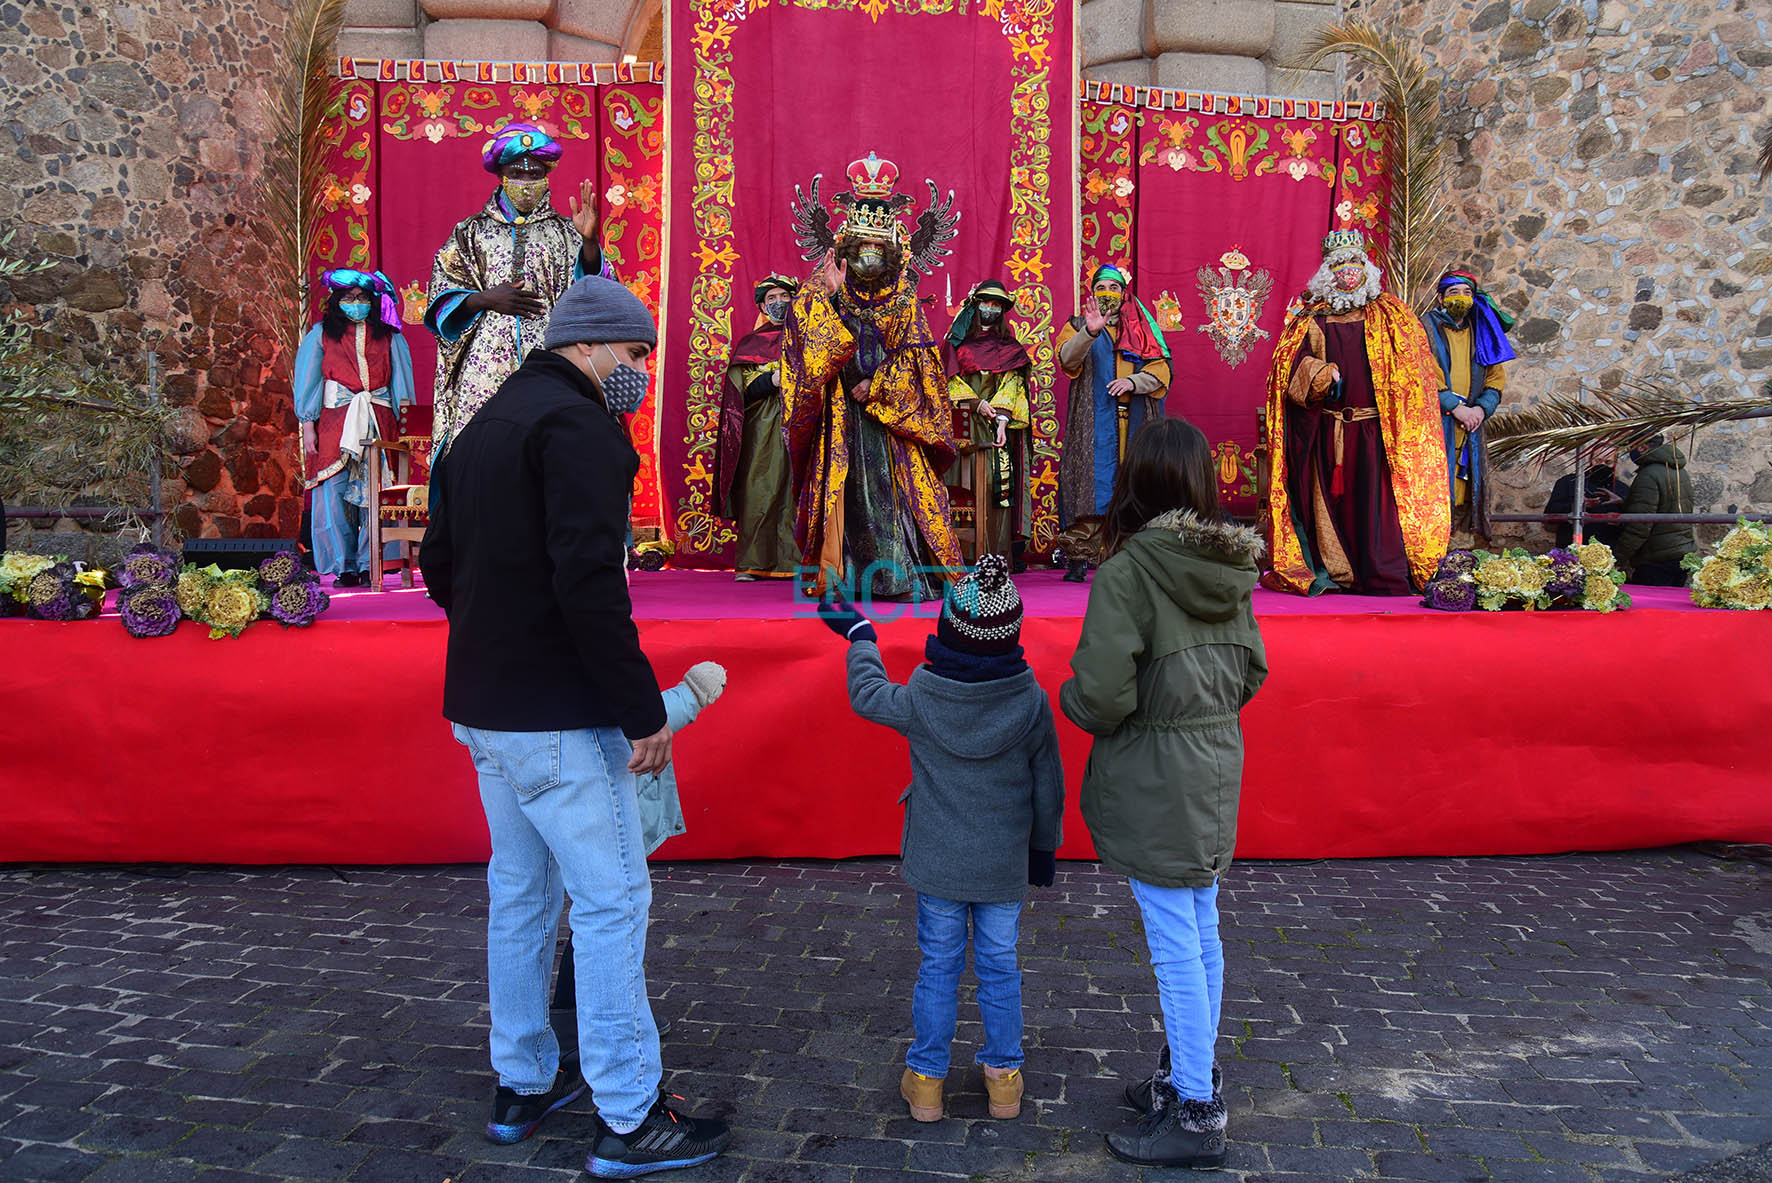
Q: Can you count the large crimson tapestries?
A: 3